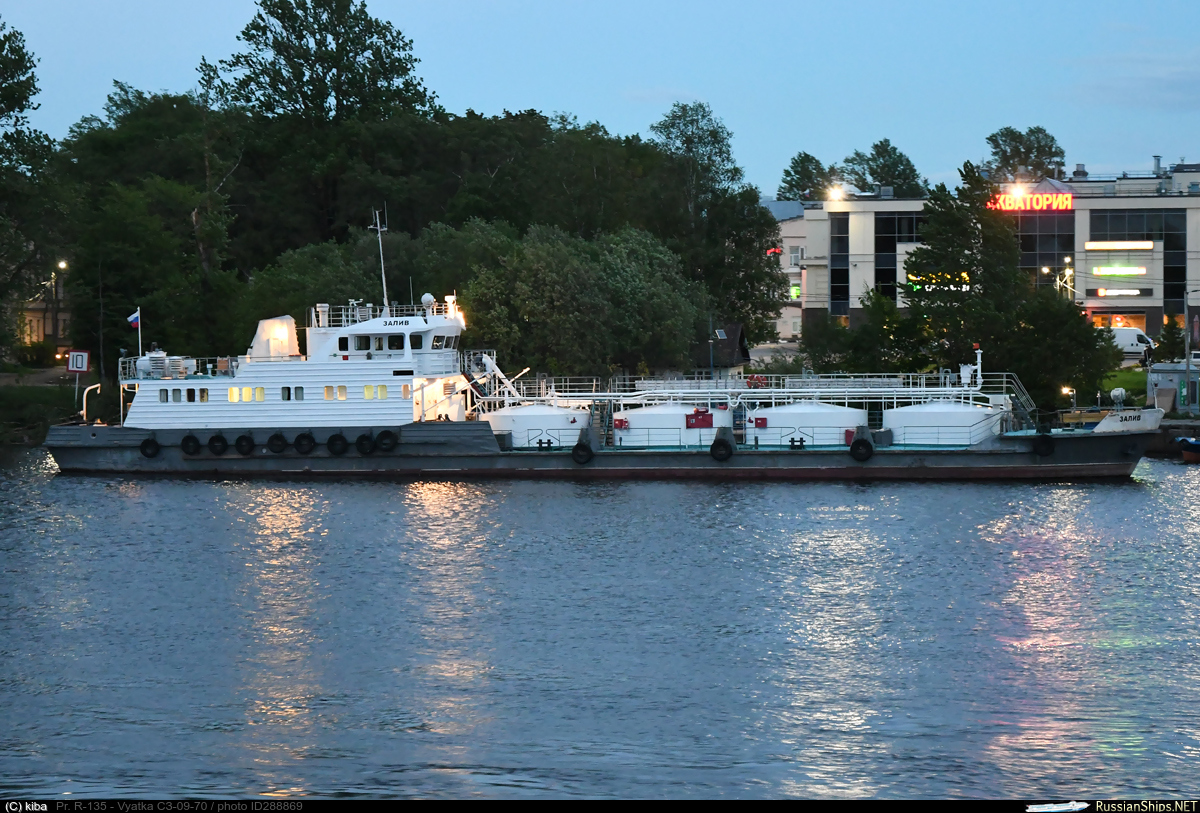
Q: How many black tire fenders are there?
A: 13